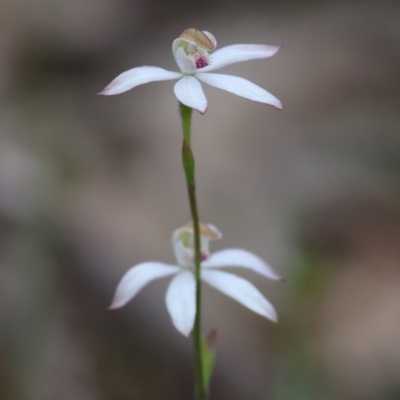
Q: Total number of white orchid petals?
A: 8